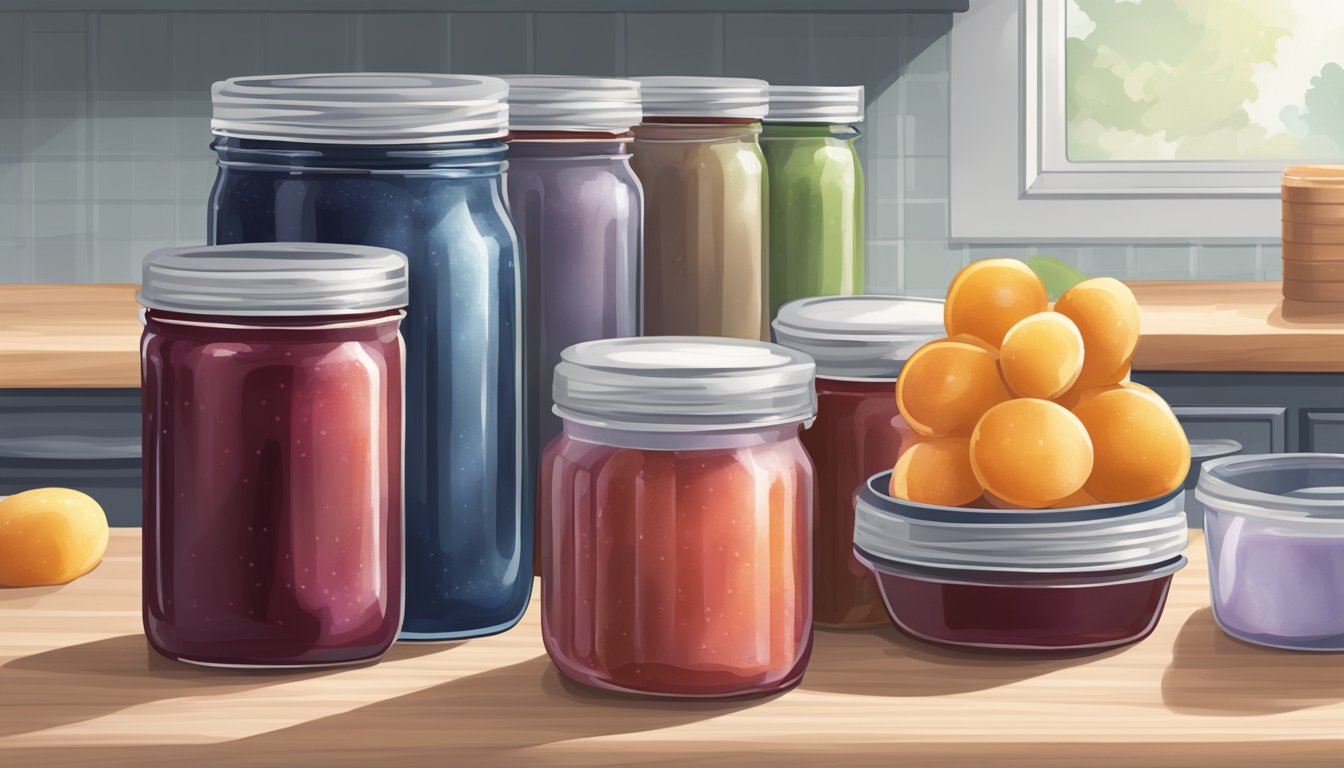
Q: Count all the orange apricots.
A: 8